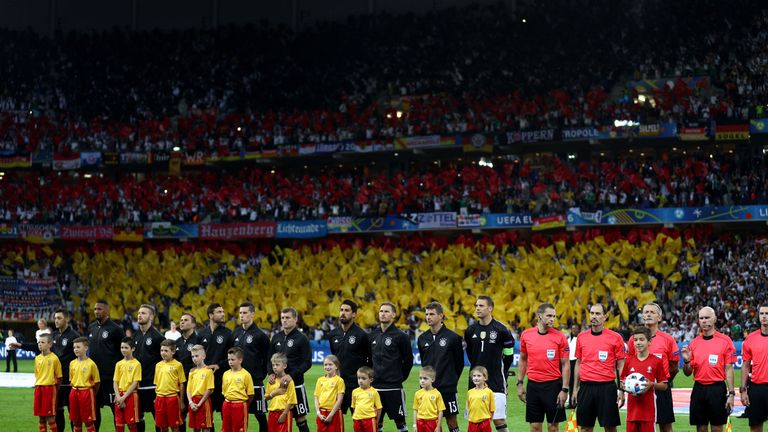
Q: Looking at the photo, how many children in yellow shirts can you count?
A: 11